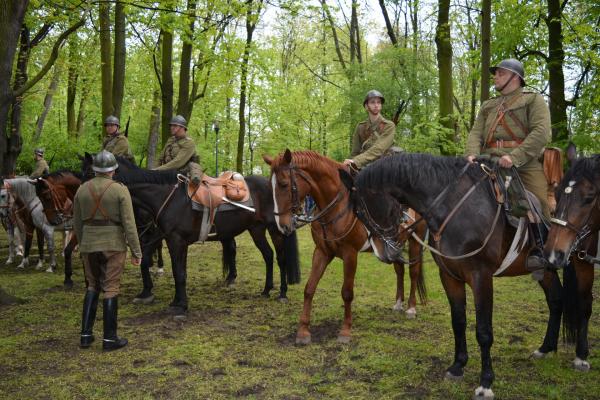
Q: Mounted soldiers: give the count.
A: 5